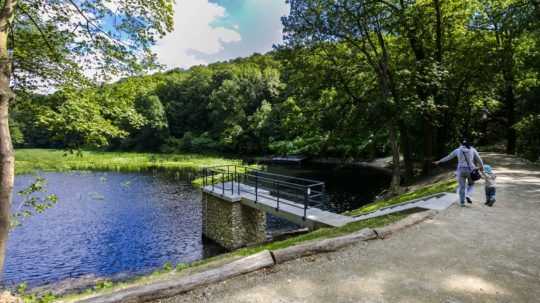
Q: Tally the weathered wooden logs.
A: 3